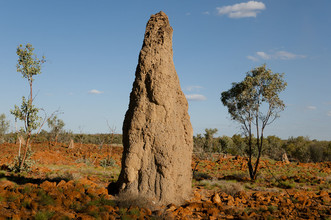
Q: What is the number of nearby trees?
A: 2